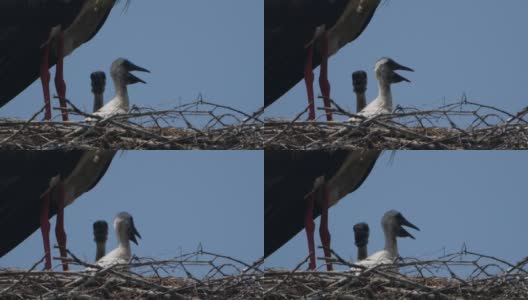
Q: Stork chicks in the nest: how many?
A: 2